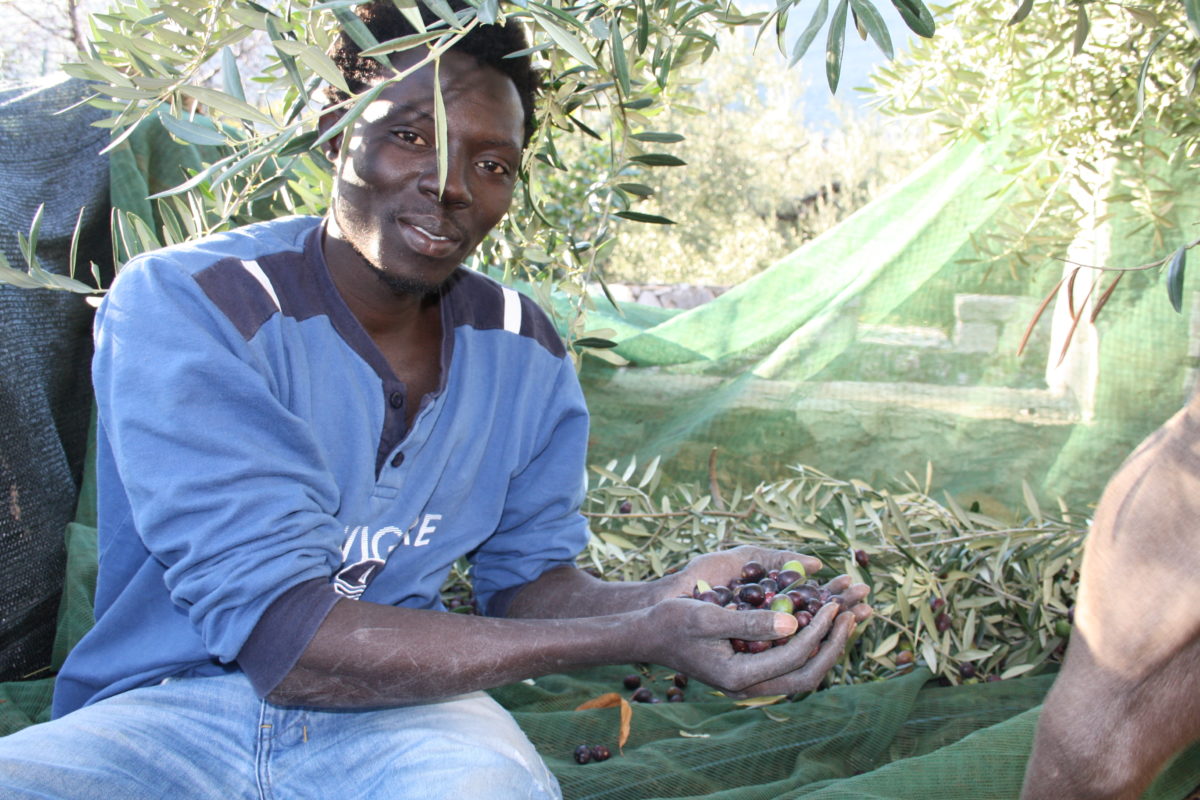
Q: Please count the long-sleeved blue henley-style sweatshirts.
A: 1